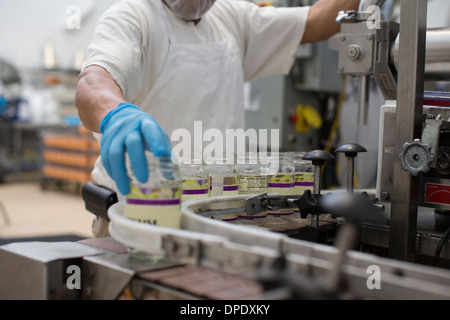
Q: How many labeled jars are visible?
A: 6